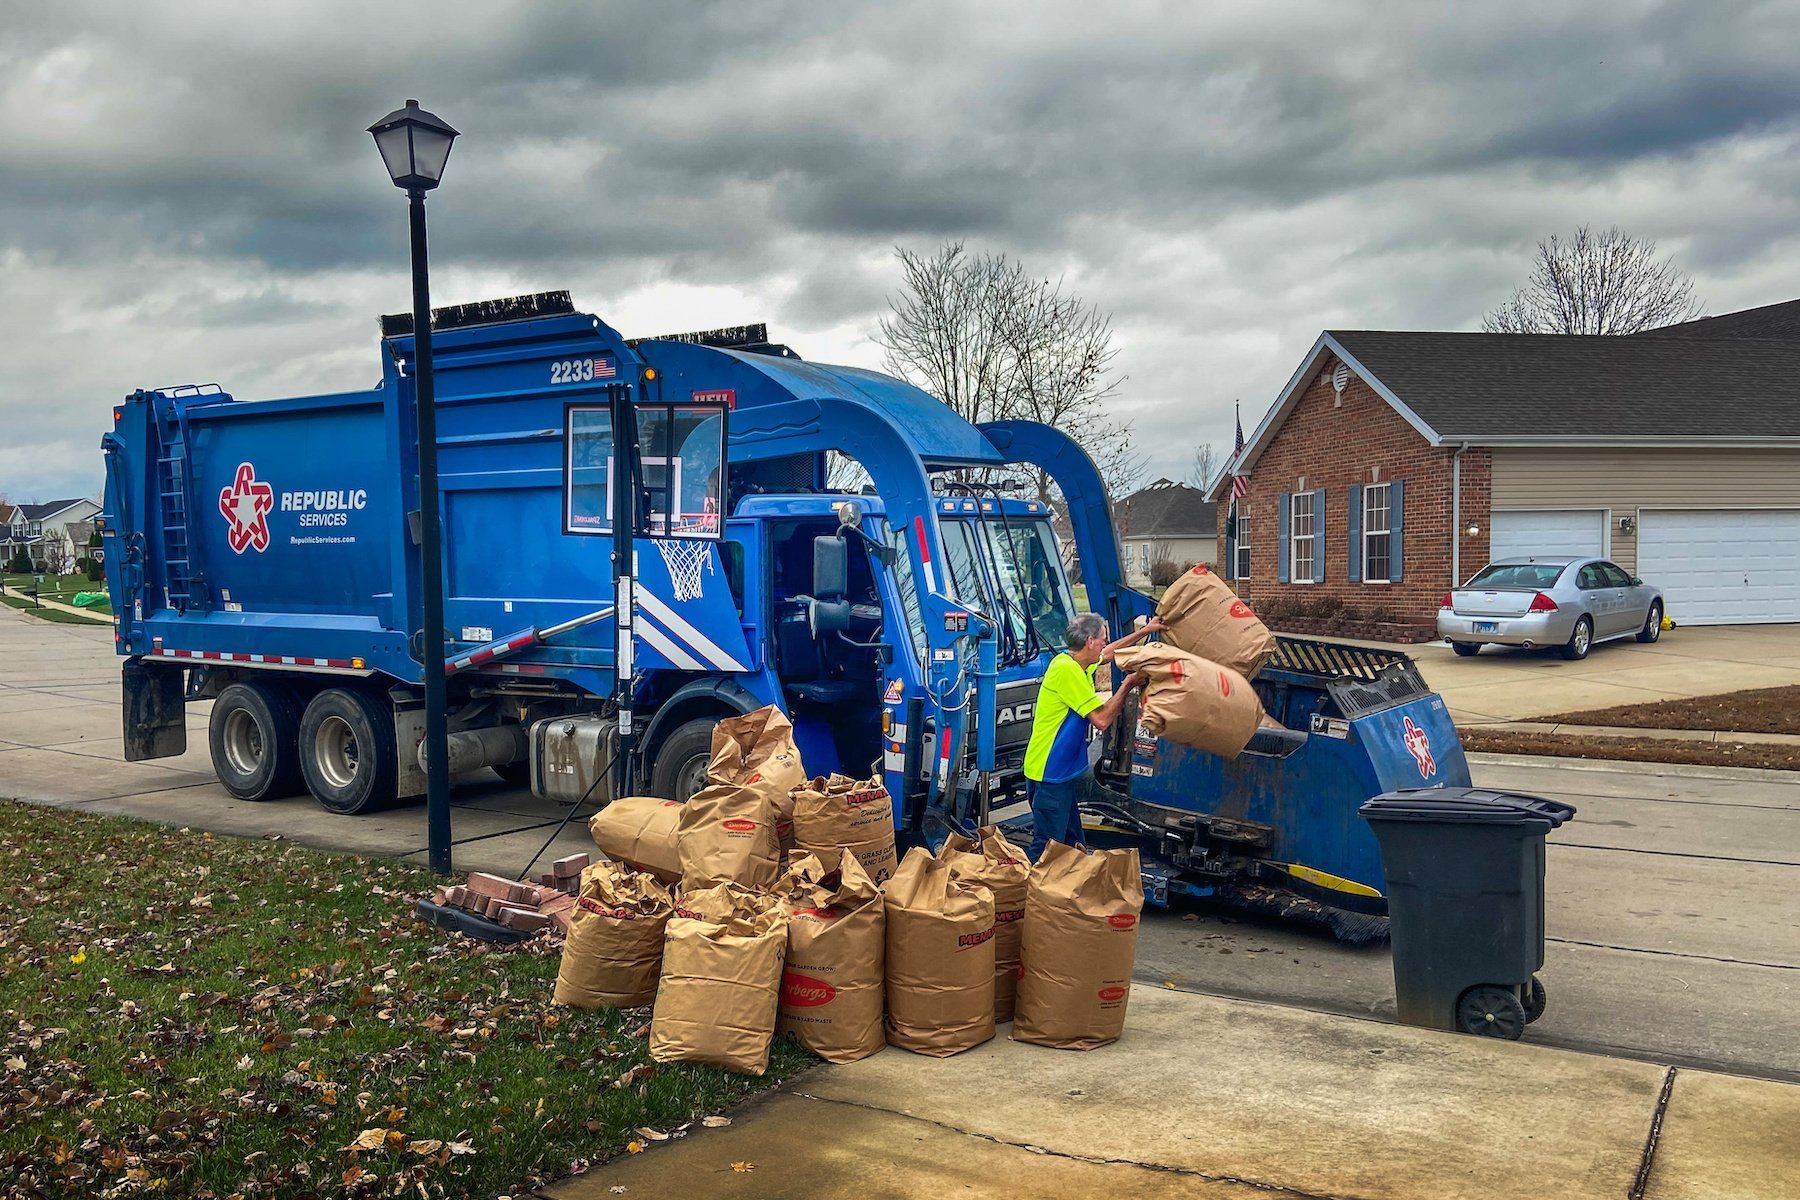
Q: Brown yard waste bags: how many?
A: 13